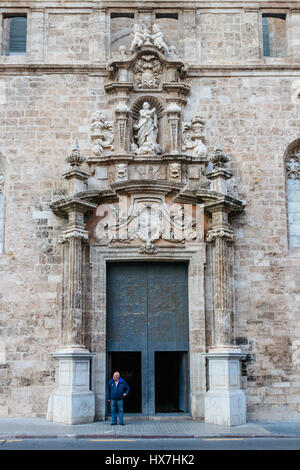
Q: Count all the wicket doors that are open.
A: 2